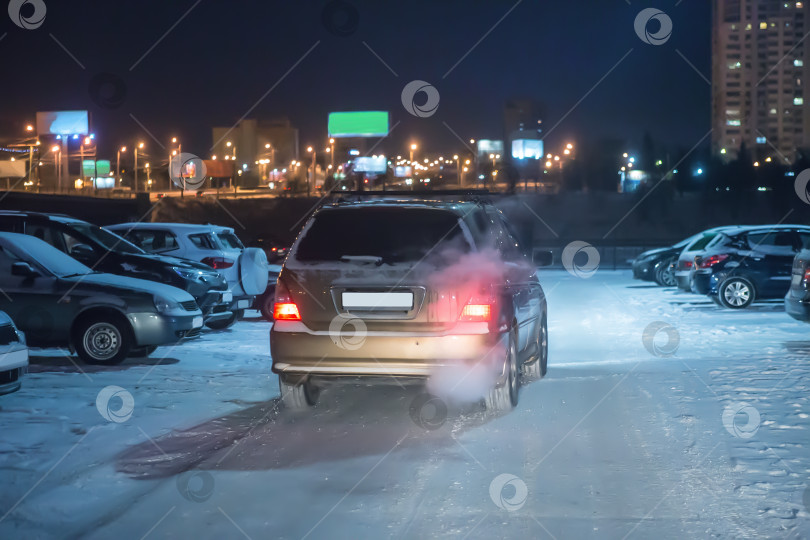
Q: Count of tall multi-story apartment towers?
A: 1